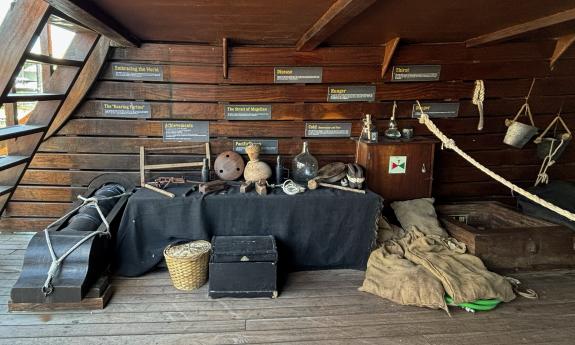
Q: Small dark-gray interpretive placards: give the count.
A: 10